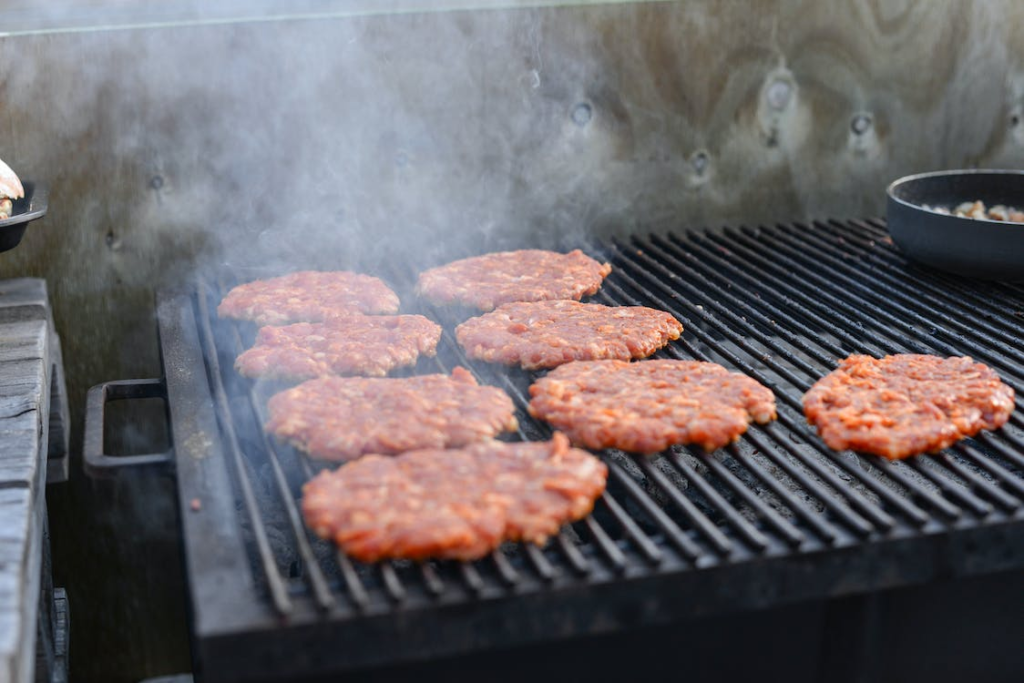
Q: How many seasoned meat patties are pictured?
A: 8